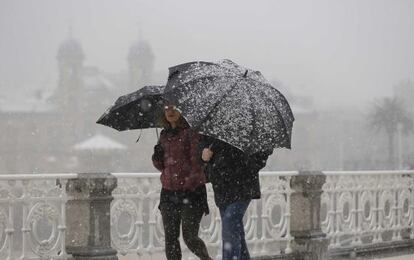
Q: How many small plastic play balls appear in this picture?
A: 0